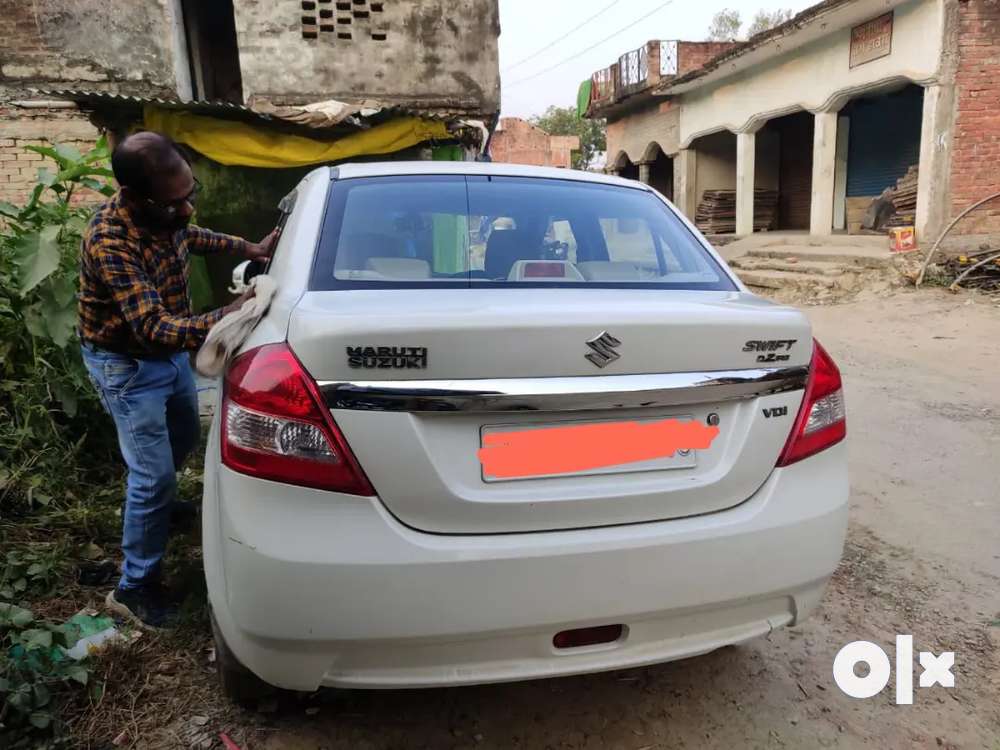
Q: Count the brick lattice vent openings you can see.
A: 13